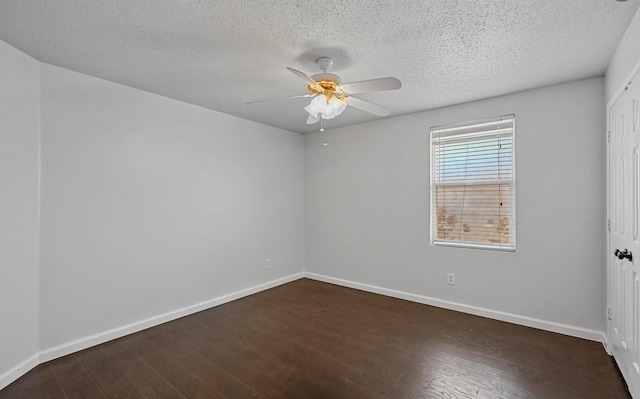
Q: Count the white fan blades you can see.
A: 5